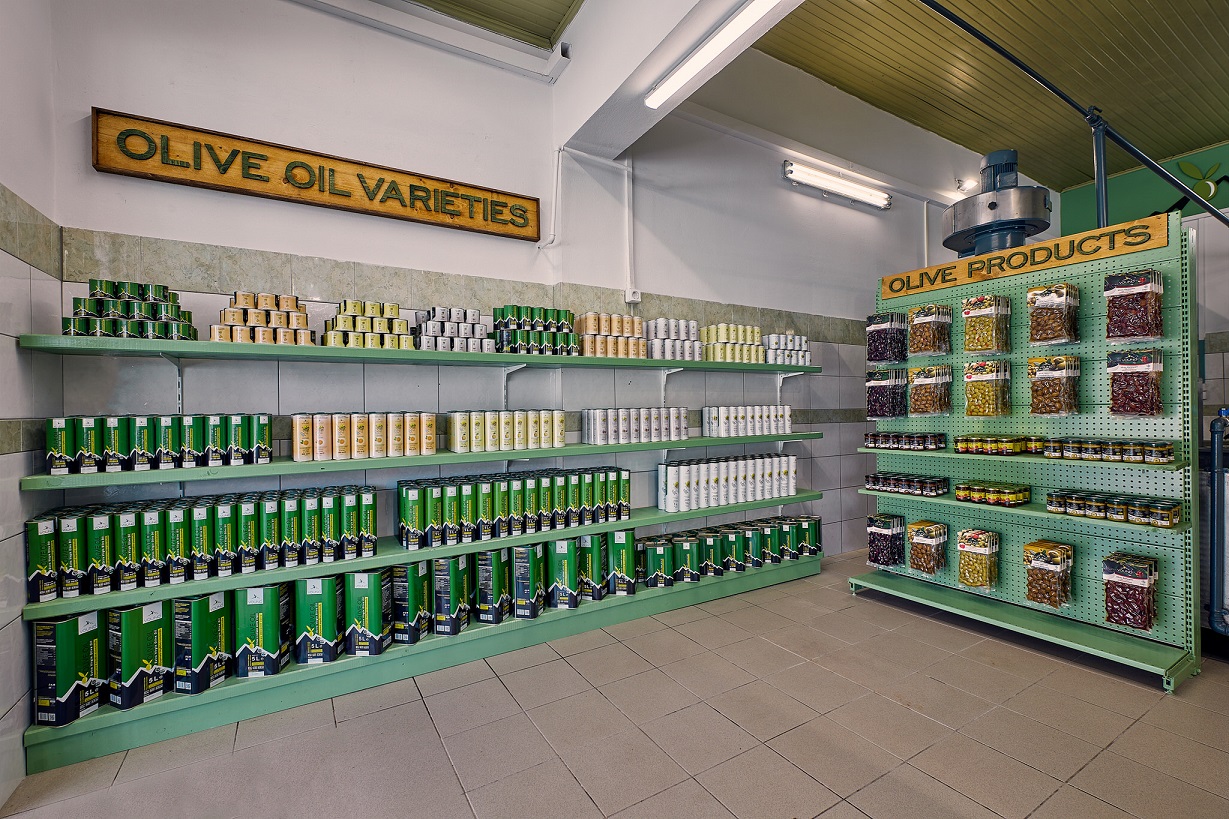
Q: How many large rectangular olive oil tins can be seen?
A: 13